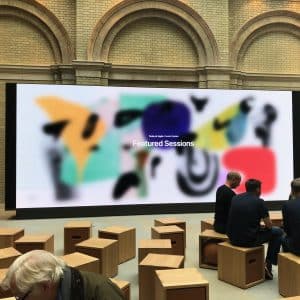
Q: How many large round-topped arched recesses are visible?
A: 3